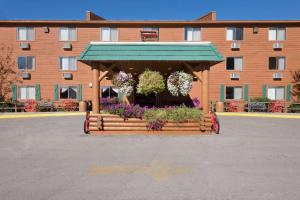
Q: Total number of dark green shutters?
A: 8